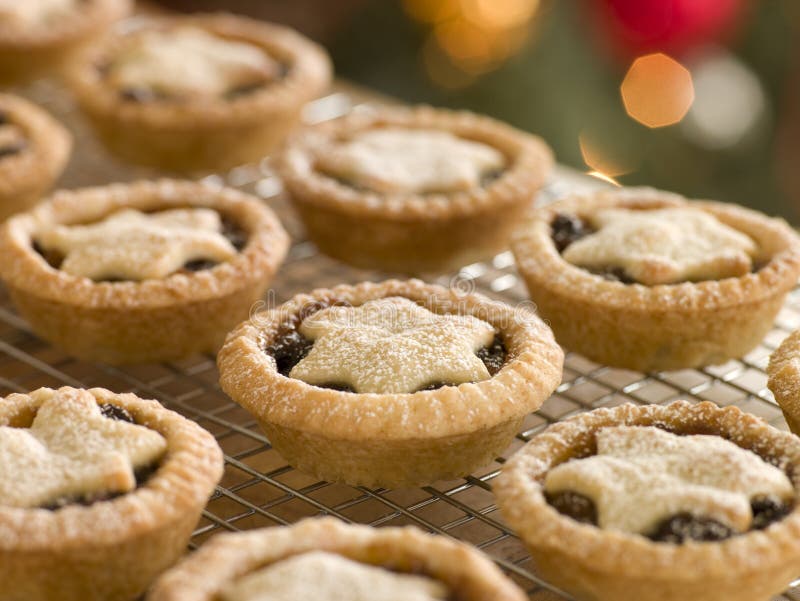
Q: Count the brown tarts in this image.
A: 11